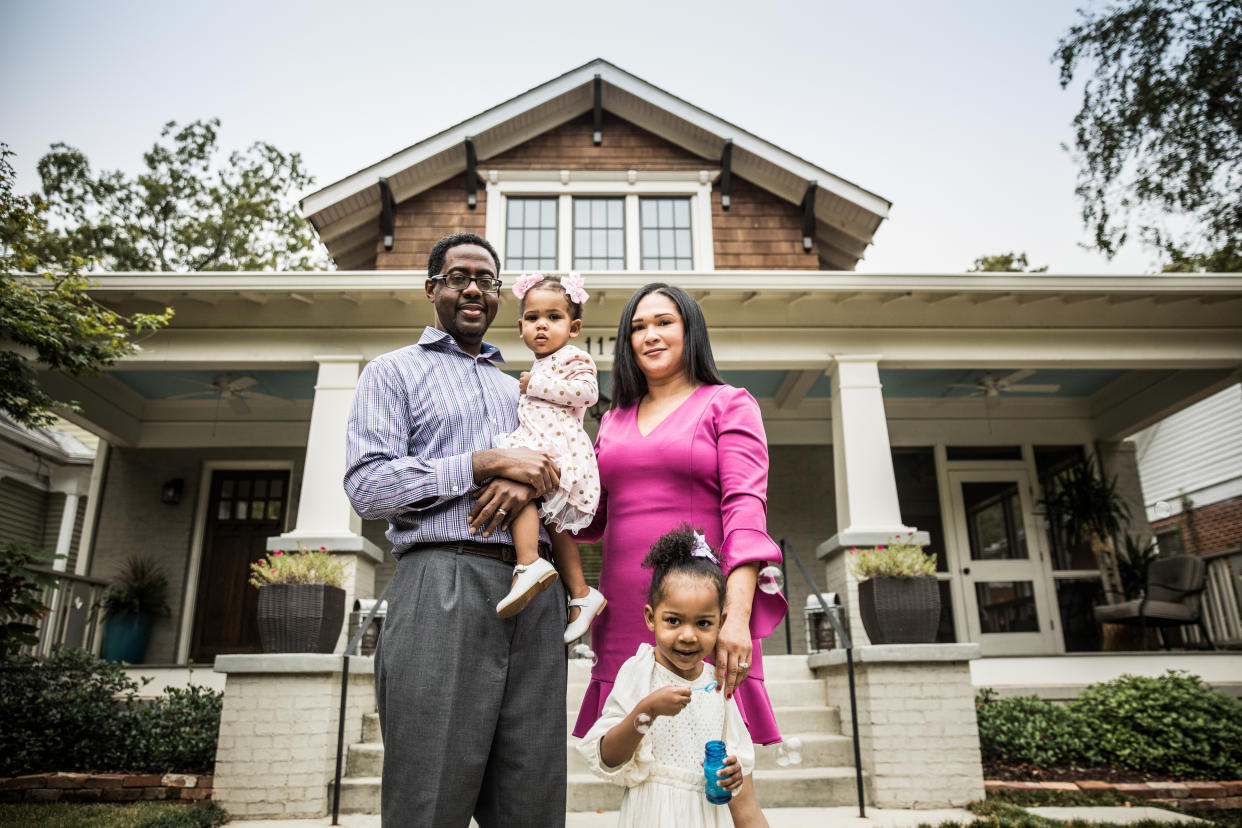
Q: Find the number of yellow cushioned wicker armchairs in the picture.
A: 0